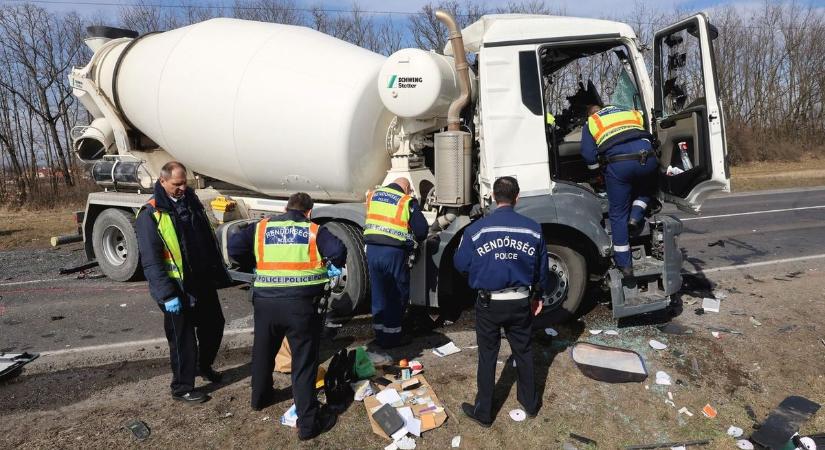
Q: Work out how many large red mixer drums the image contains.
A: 0